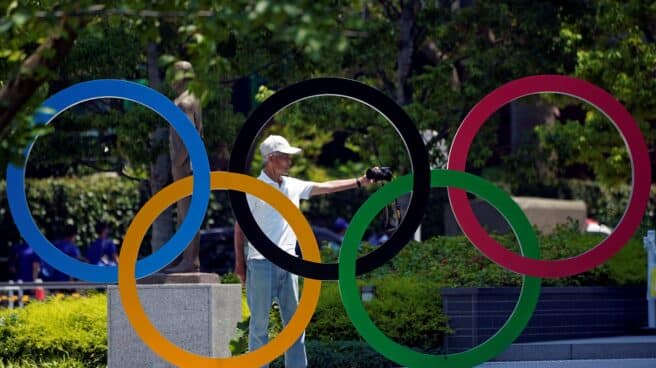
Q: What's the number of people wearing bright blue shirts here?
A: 3